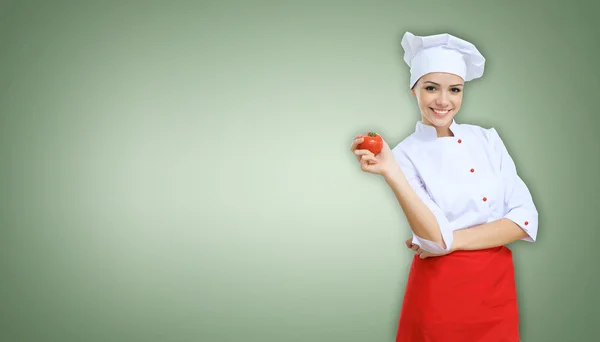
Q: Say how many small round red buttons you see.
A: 4